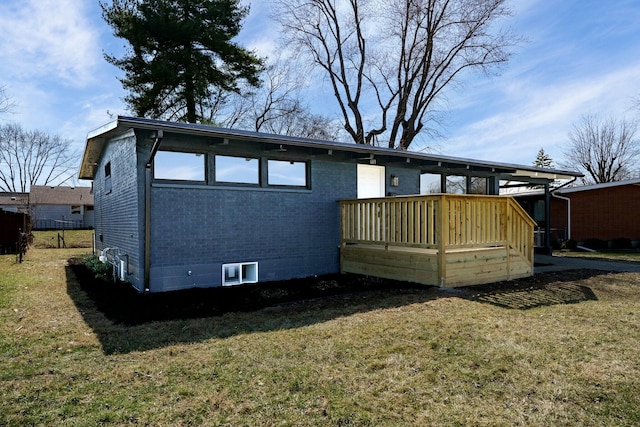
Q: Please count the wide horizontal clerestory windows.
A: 3